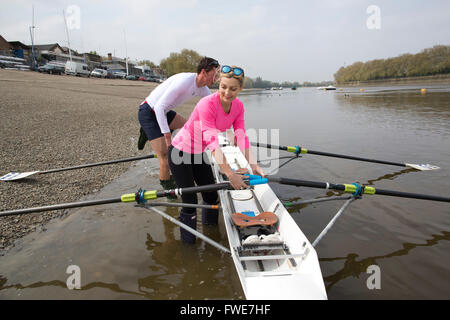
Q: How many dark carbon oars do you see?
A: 4